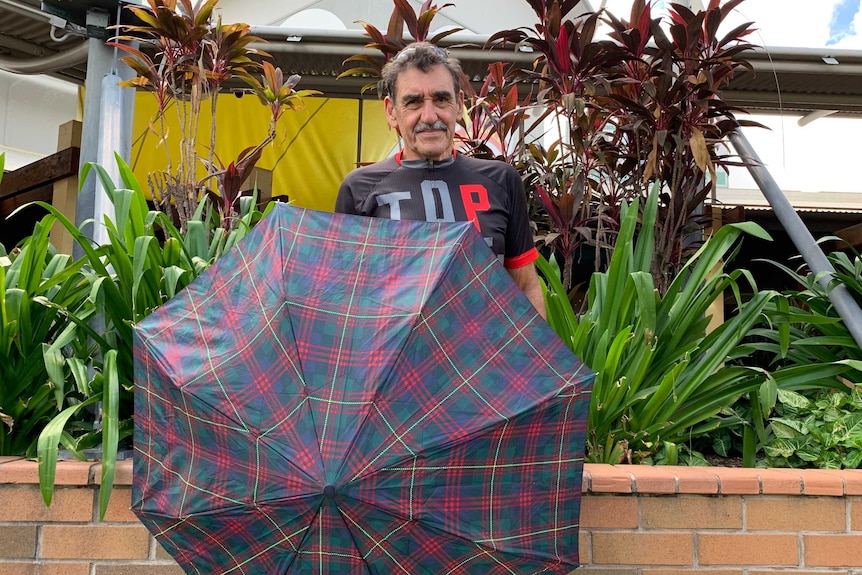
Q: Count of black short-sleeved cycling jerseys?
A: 1